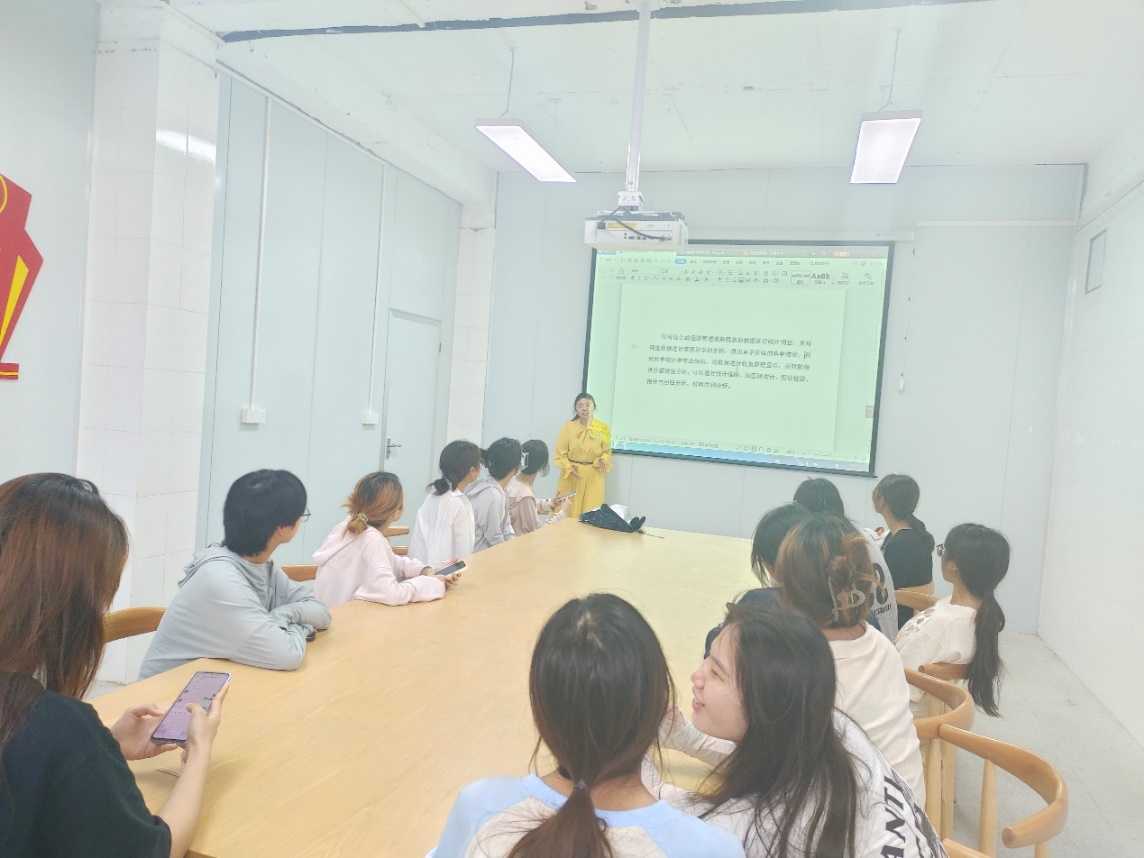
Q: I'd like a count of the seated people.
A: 13